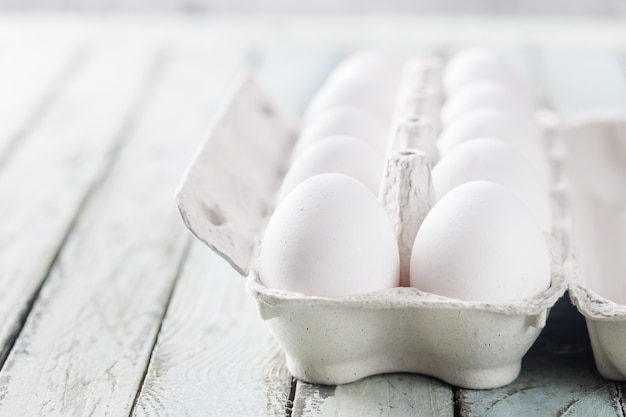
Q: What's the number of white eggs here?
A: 10